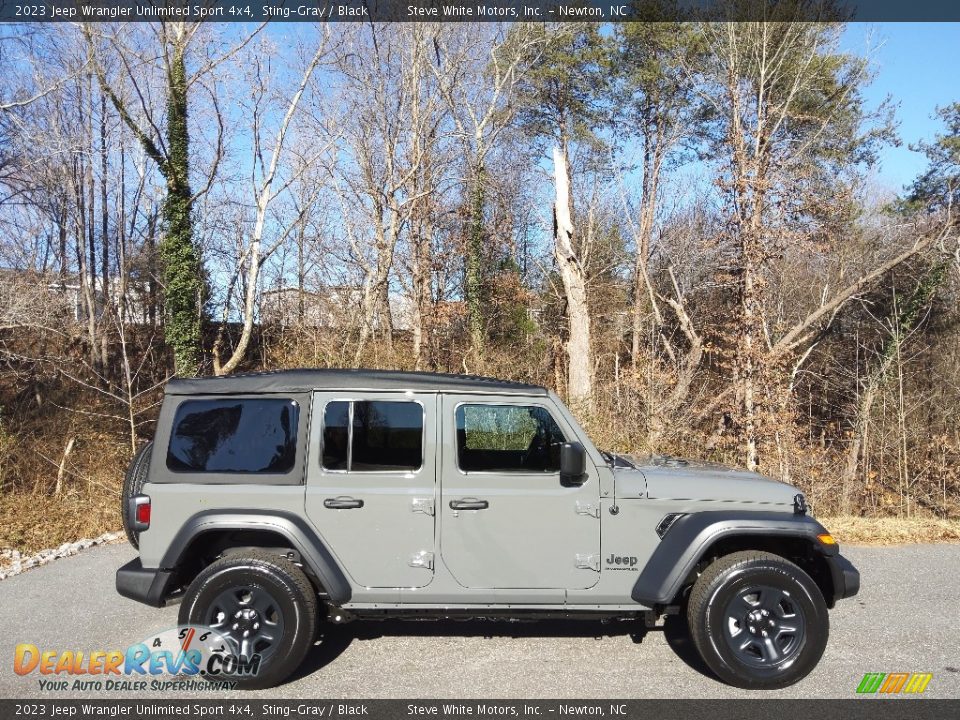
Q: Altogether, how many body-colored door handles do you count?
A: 0